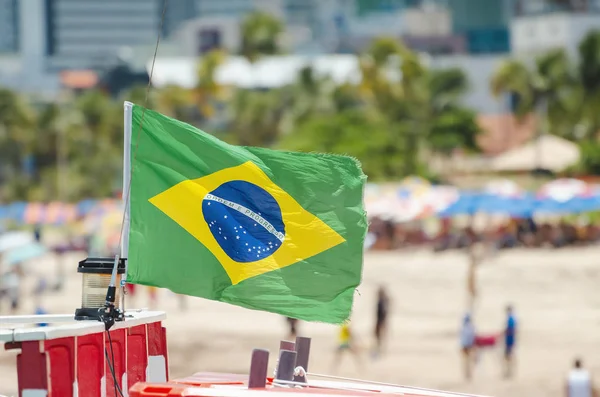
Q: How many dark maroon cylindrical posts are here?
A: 4